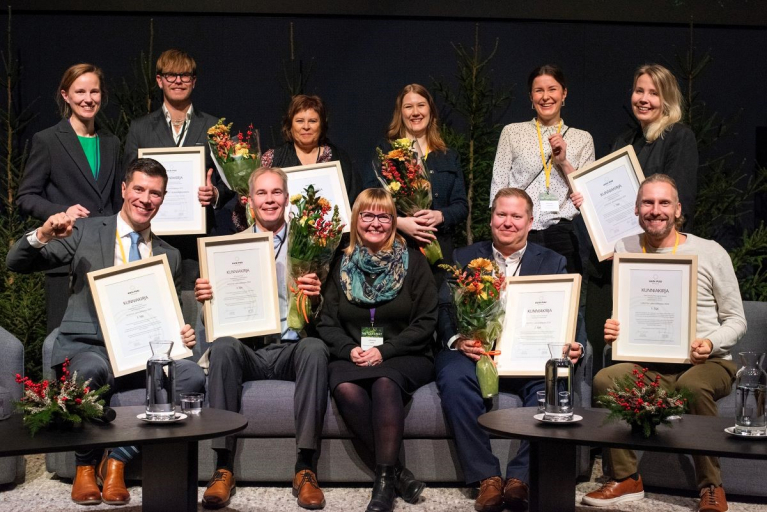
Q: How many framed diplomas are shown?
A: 7